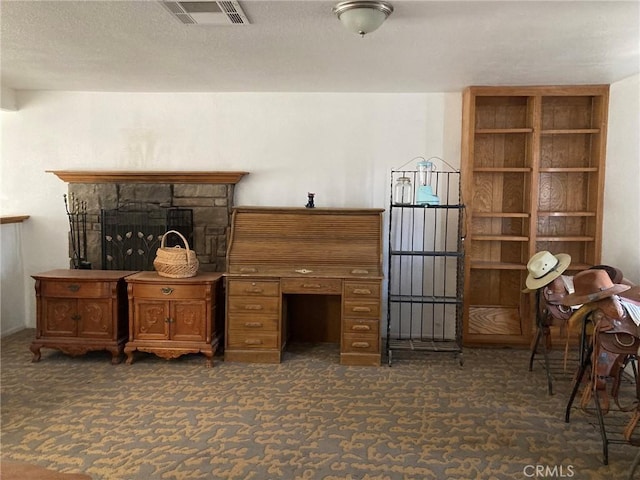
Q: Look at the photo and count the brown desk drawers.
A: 9